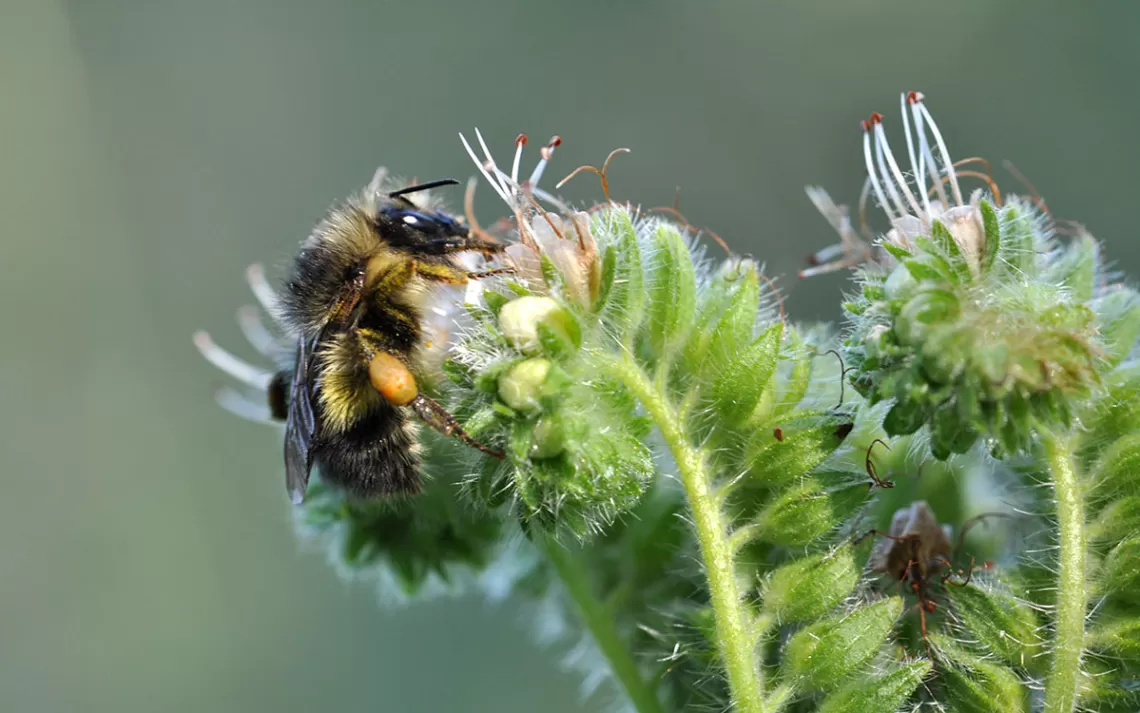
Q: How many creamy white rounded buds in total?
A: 2